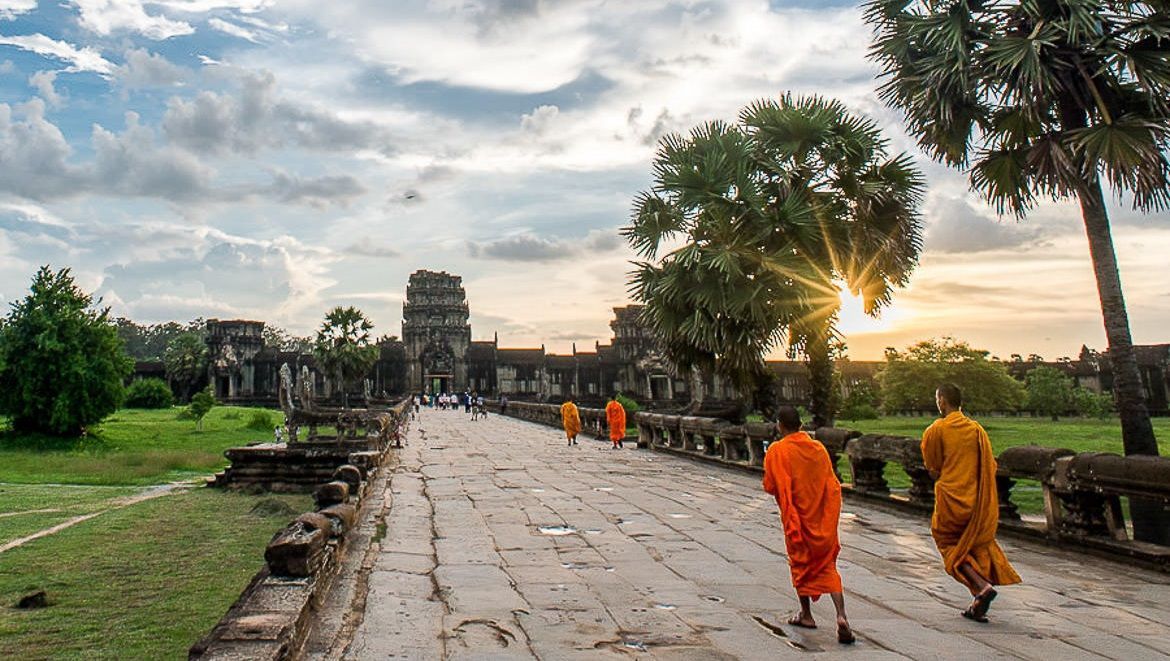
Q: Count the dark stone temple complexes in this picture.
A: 1